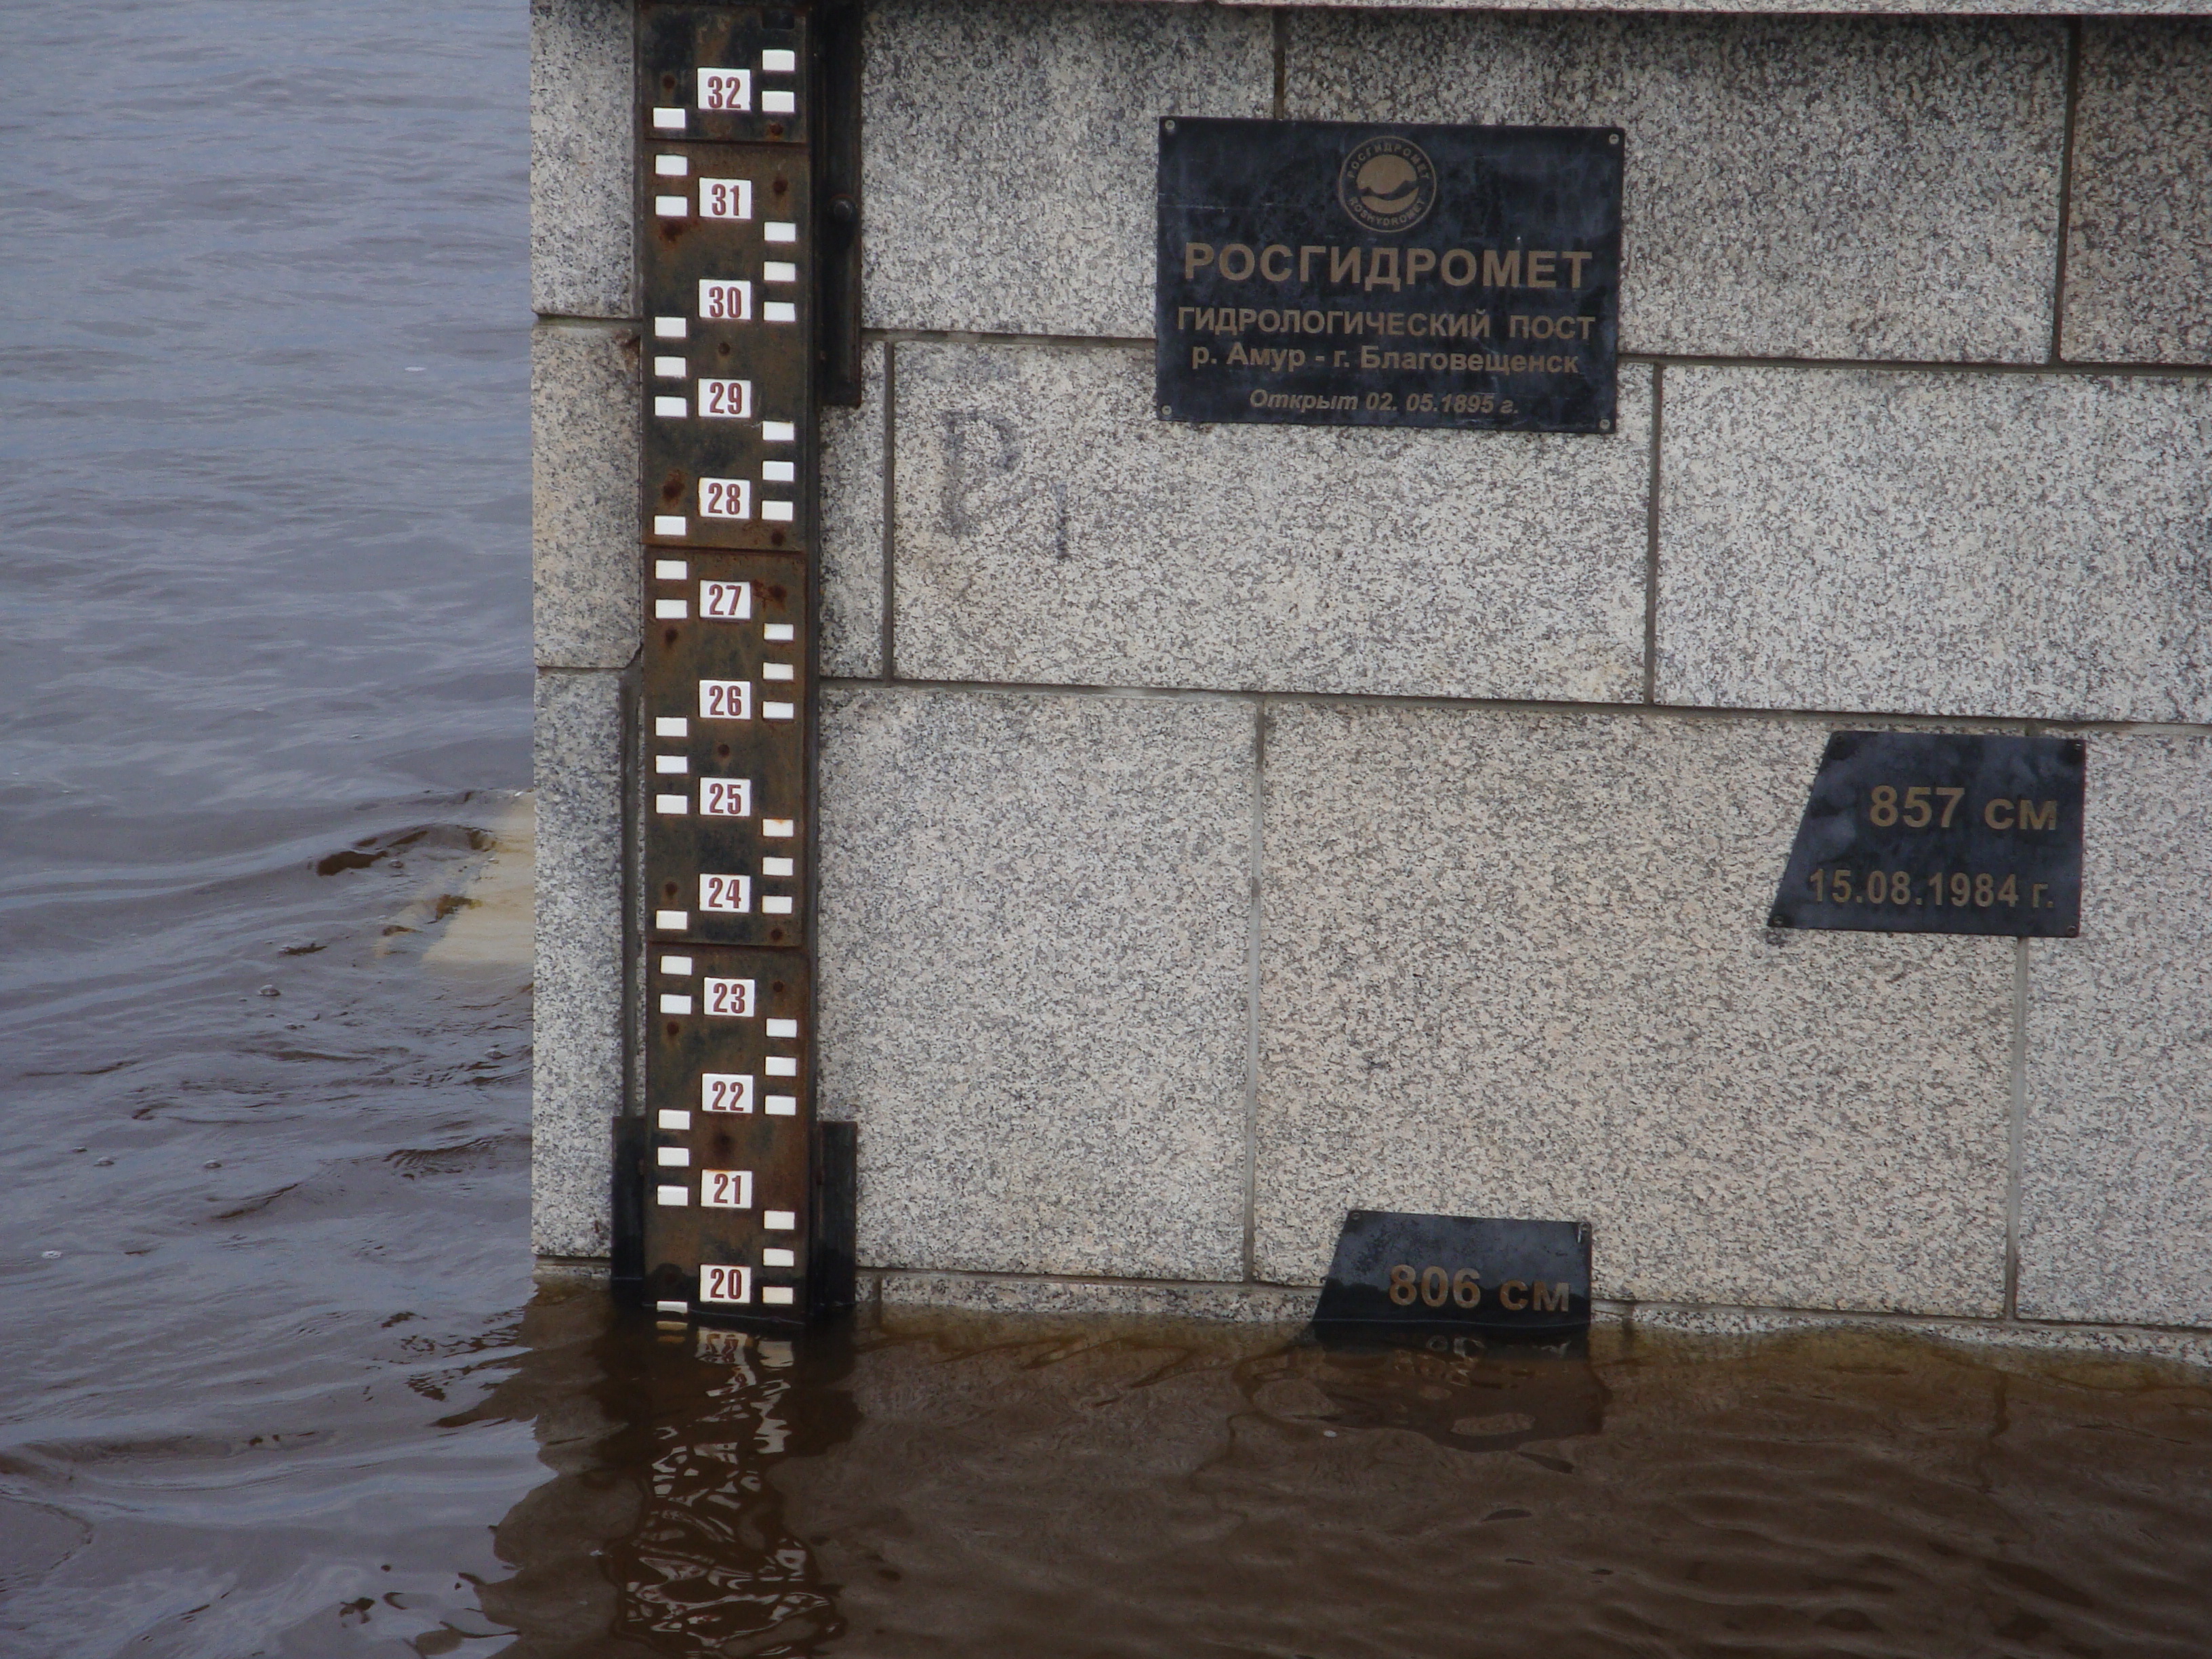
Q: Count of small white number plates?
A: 13